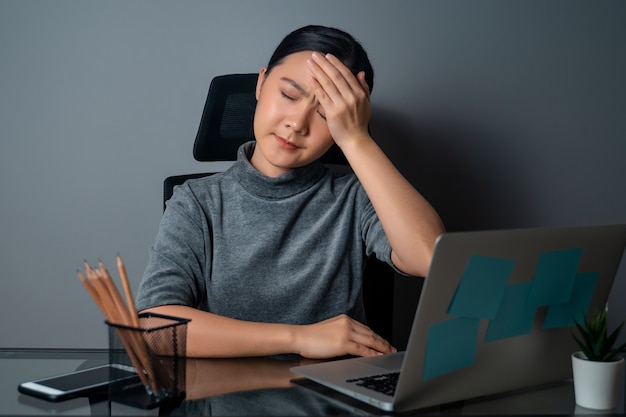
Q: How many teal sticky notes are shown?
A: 5